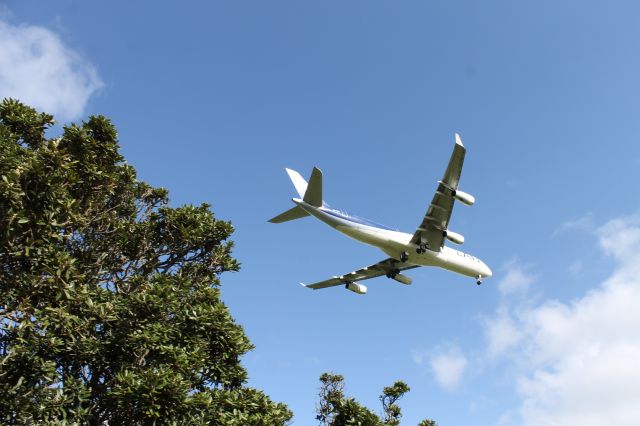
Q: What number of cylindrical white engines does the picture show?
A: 4